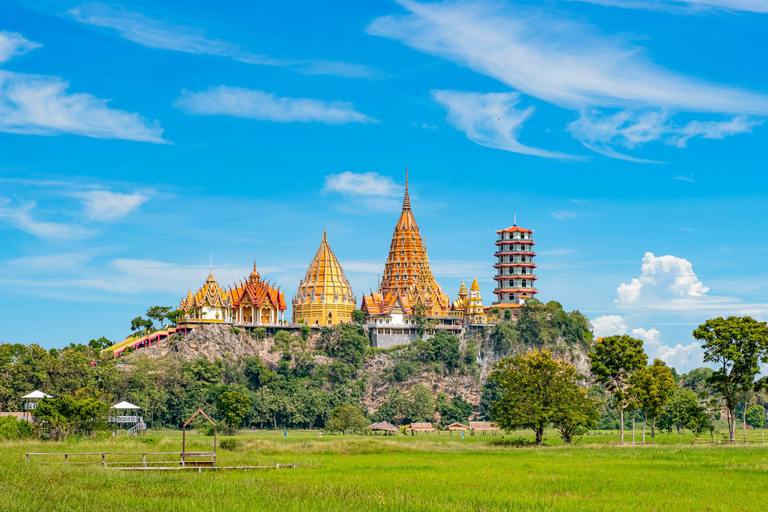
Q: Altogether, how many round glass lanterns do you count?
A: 0